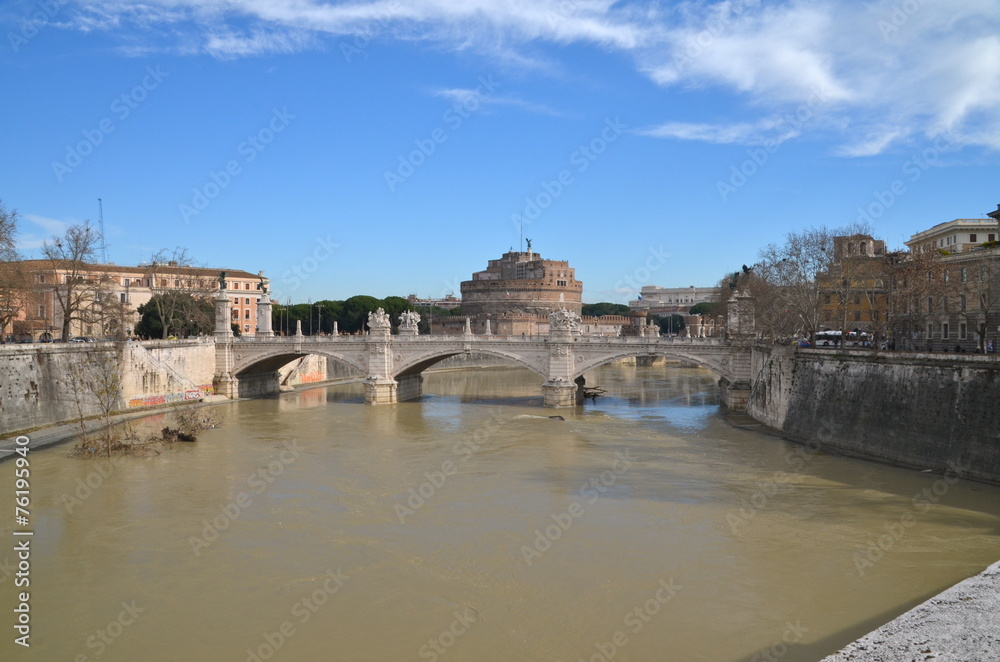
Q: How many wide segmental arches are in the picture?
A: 3